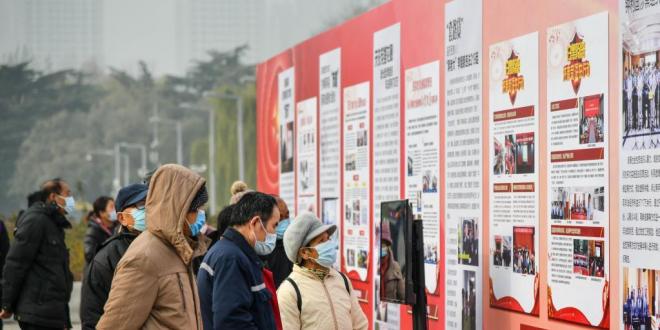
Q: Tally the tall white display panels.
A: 10